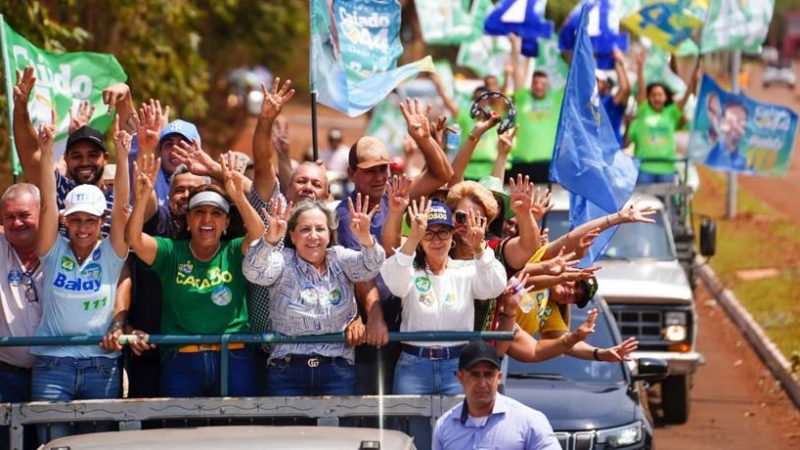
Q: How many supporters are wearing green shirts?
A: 4